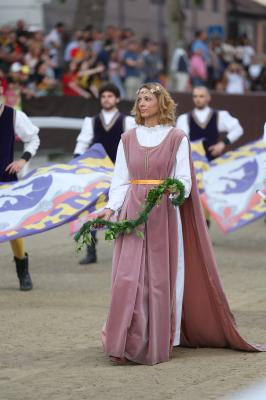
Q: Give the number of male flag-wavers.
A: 3